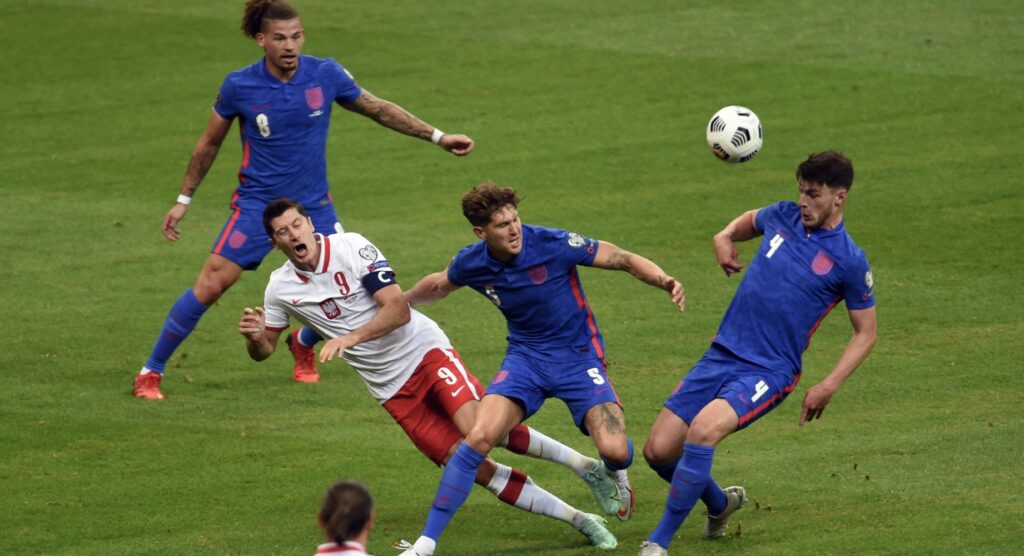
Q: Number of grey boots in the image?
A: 2